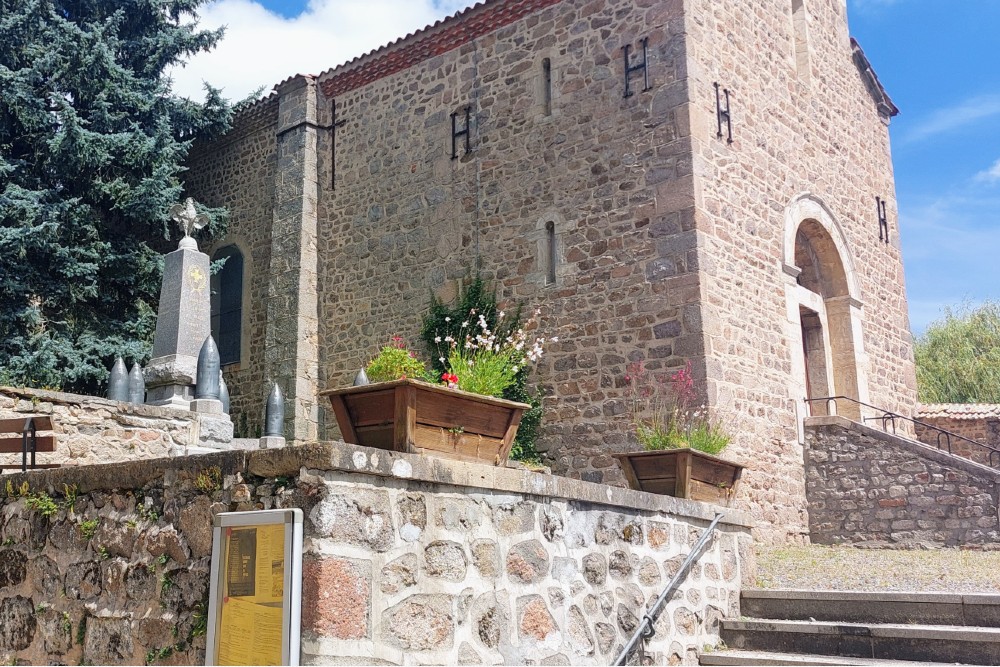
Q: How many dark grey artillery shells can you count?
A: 6